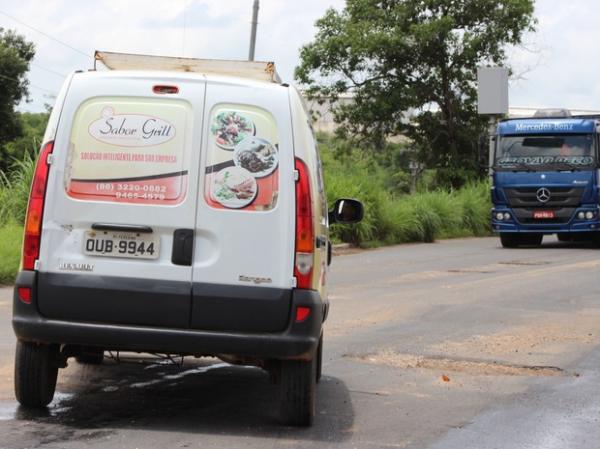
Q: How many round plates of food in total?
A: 3